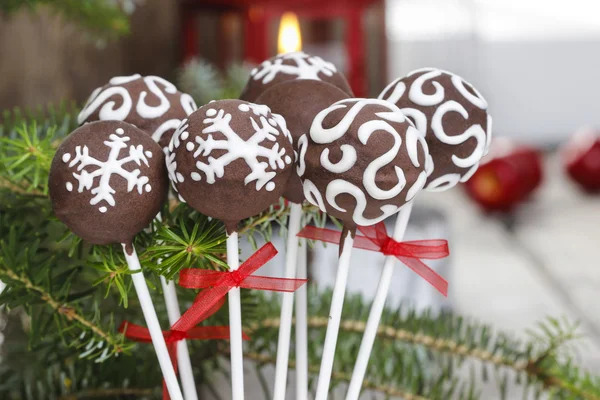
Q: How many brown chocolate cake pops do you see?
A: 7